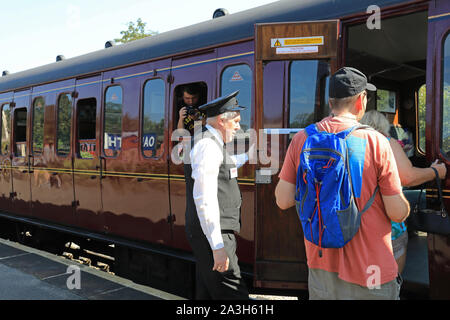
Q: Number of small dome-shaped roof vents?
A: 4